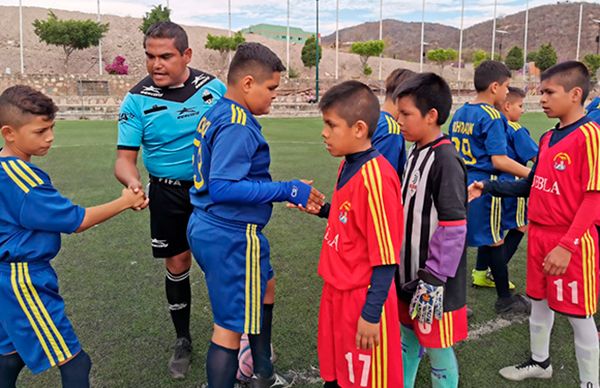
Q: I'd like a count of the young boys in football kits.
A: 8